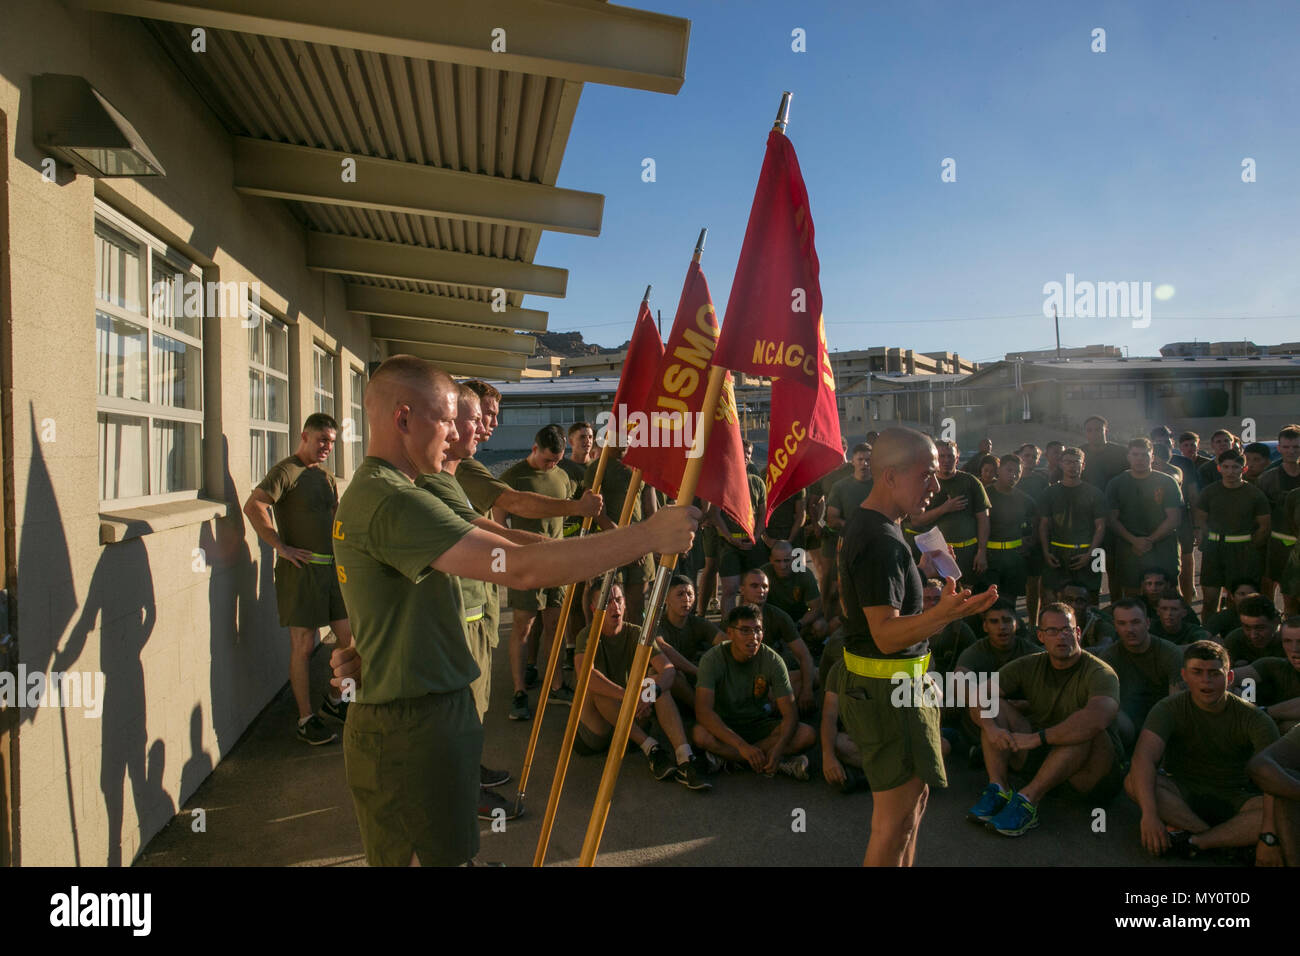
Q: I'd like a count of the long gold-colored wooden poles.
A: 3